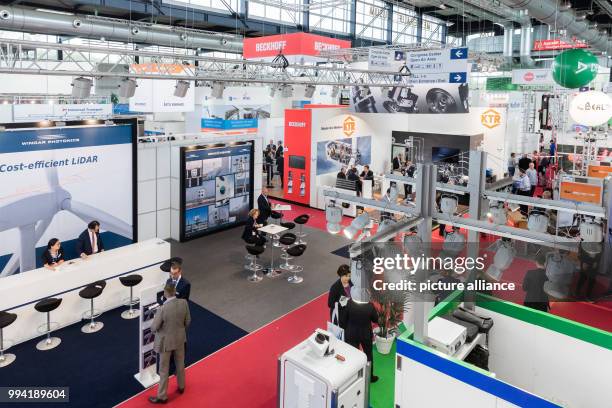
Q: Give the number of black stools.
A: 11